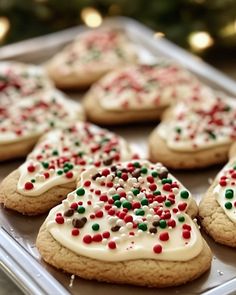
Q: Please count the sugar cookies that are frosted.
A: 8